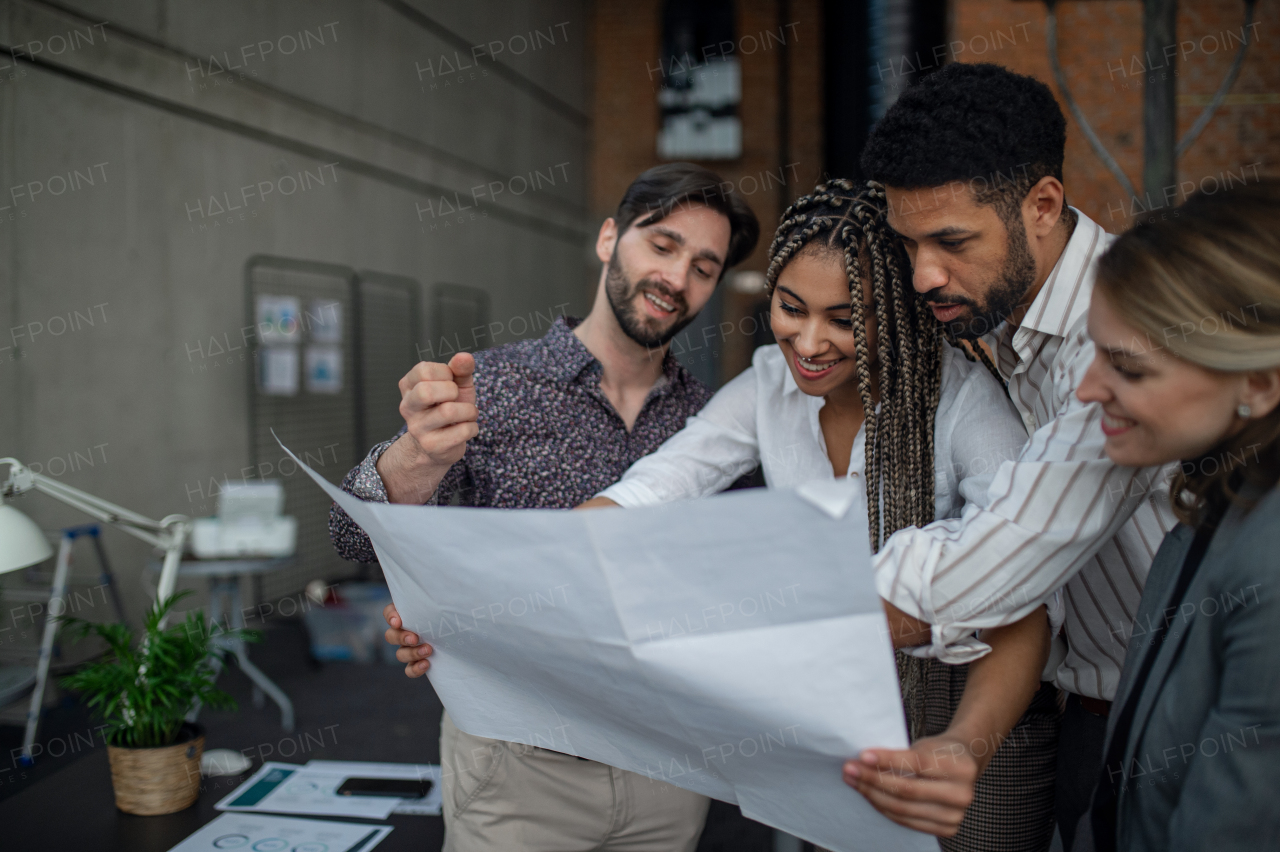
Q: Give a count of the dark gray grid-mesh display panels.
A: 3